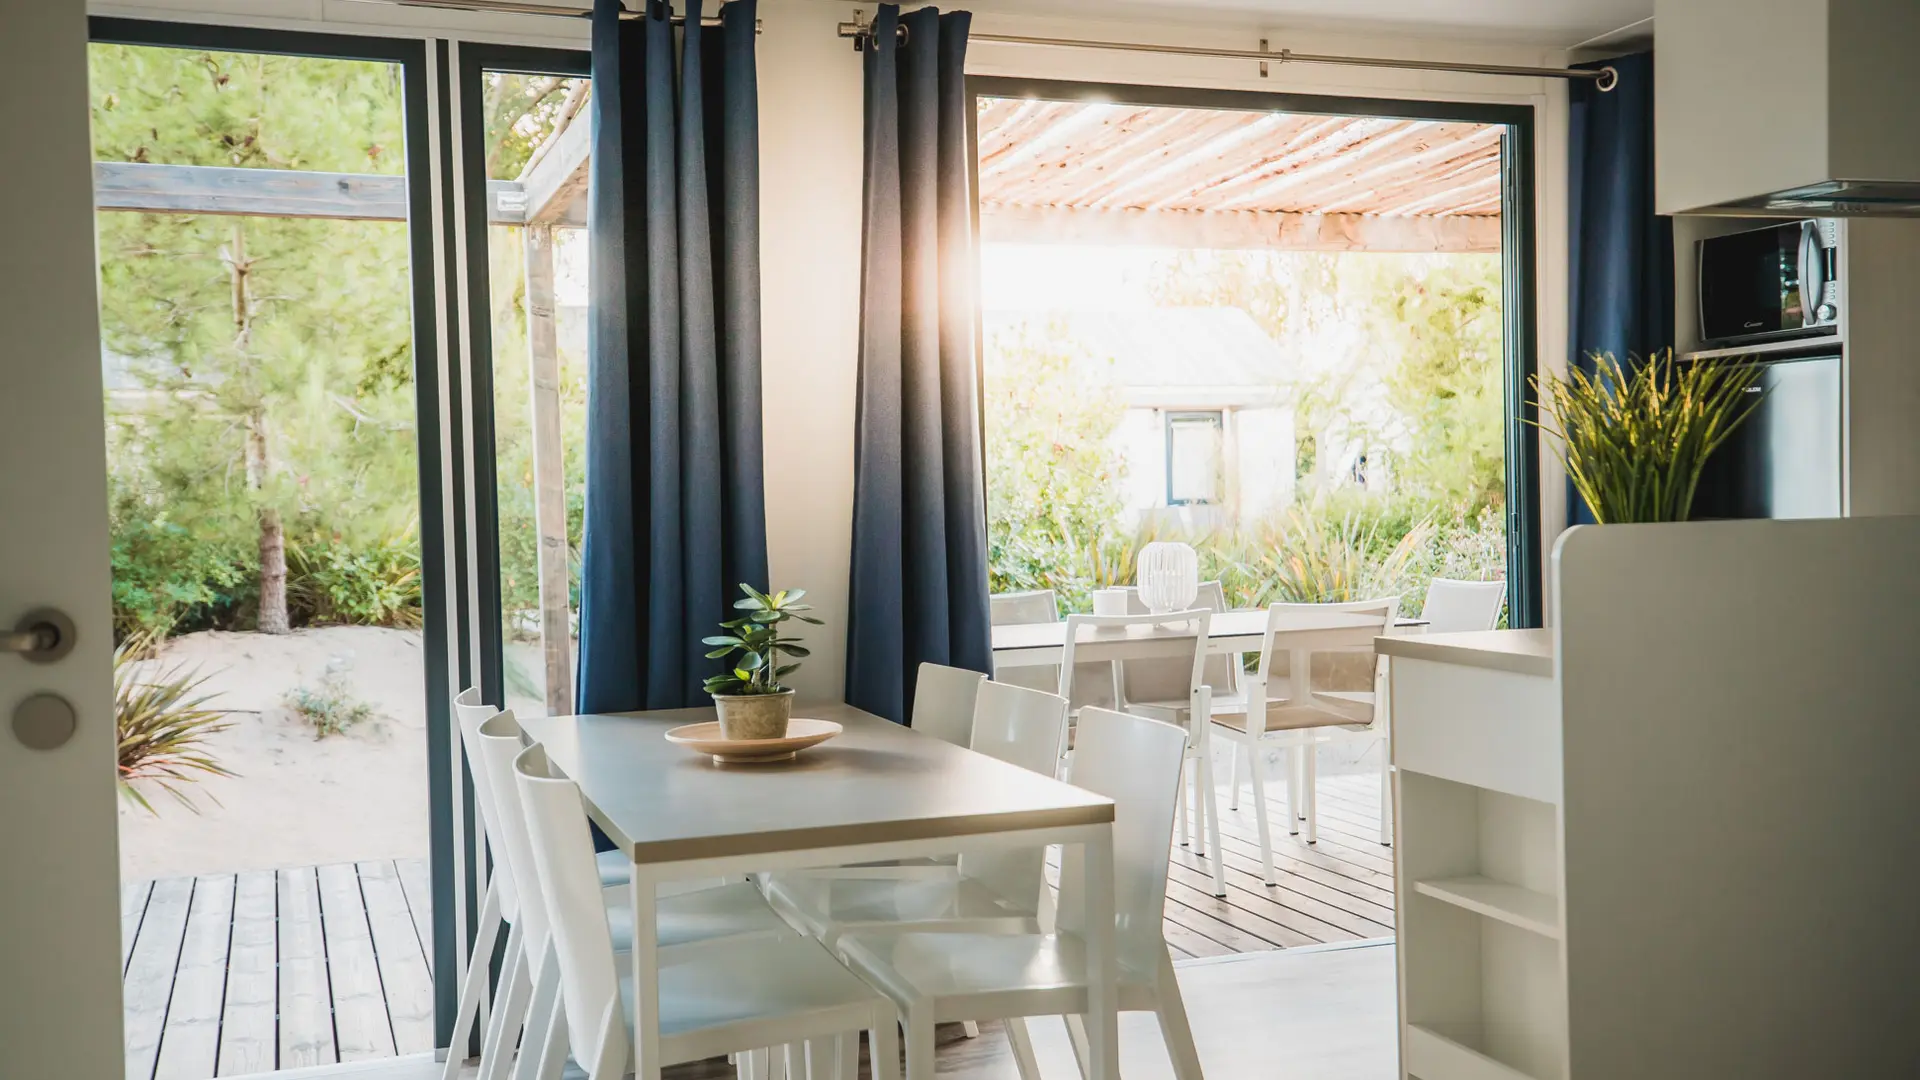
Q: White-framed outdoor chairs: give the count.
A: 5